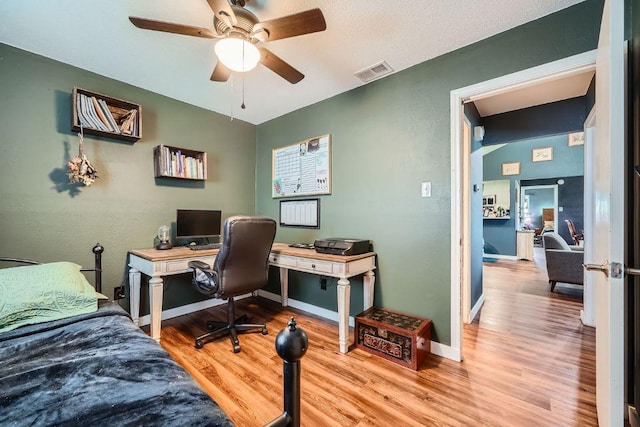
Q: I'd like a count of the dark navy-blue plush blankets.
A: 1